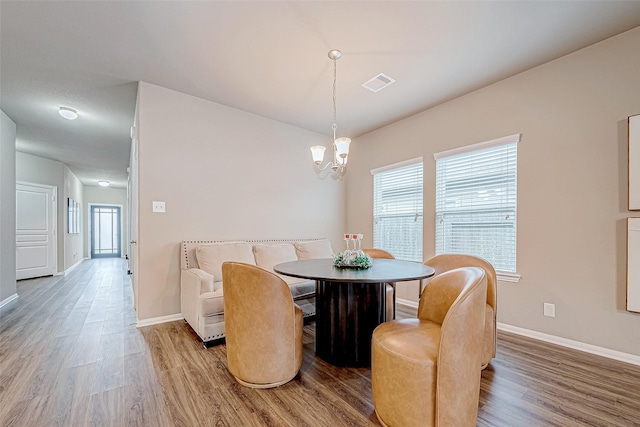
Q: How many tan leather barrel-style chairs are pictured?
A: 4